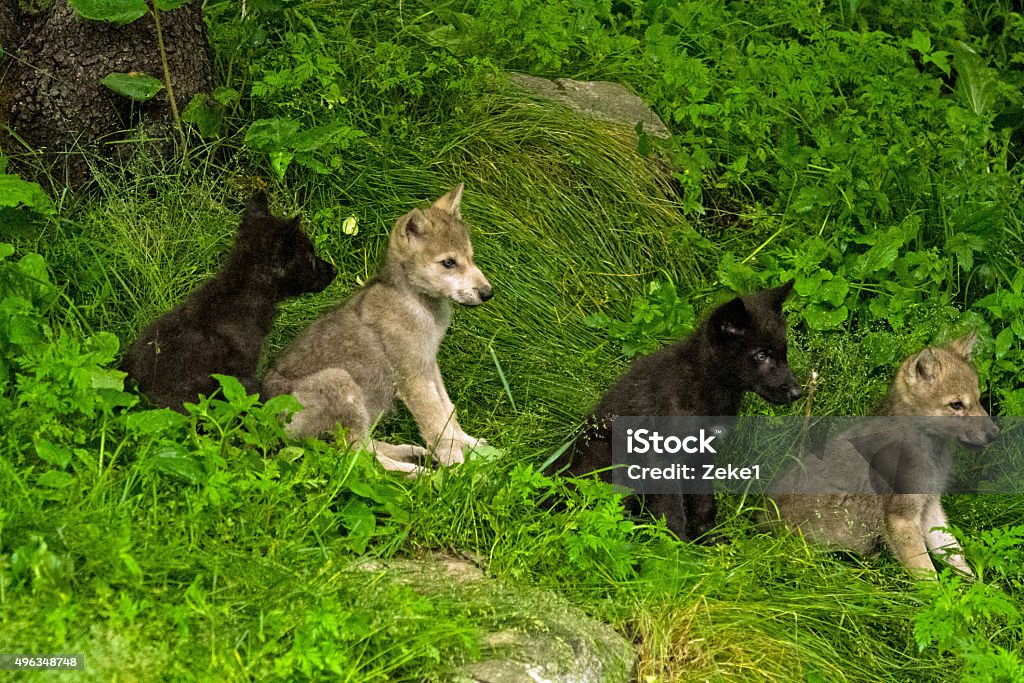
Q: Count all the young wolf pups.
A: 4